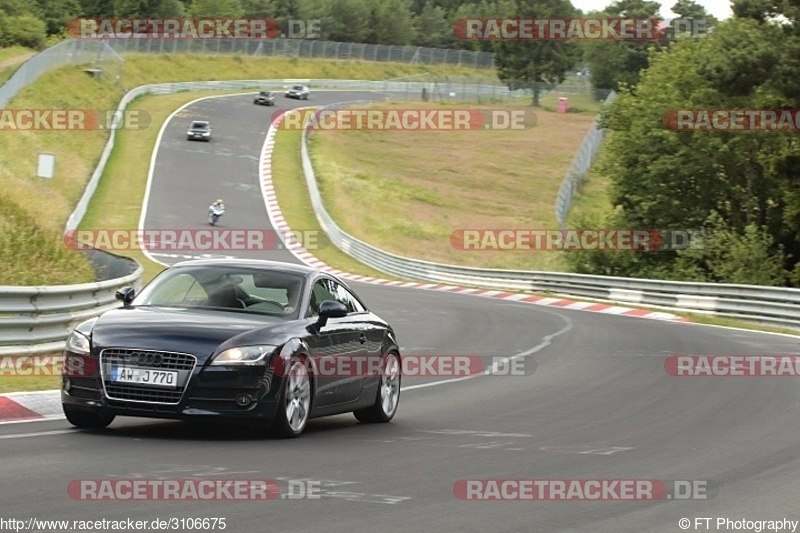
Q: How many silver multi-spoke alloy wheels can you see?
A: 2